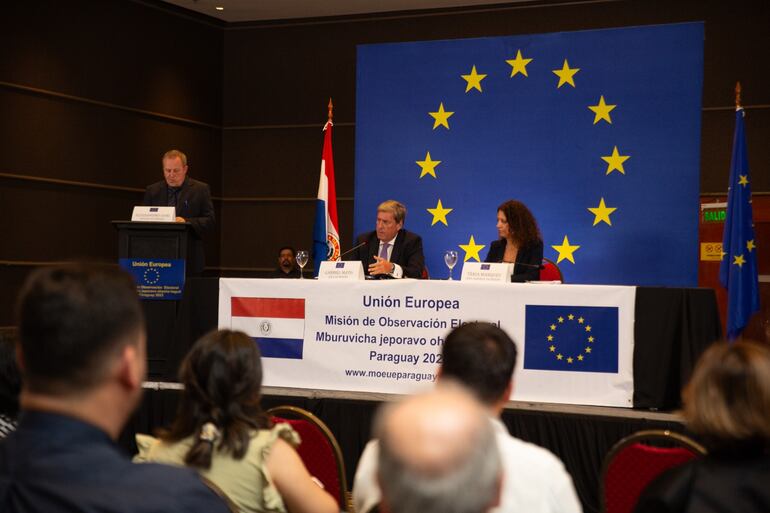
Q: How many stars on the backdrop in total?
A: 11